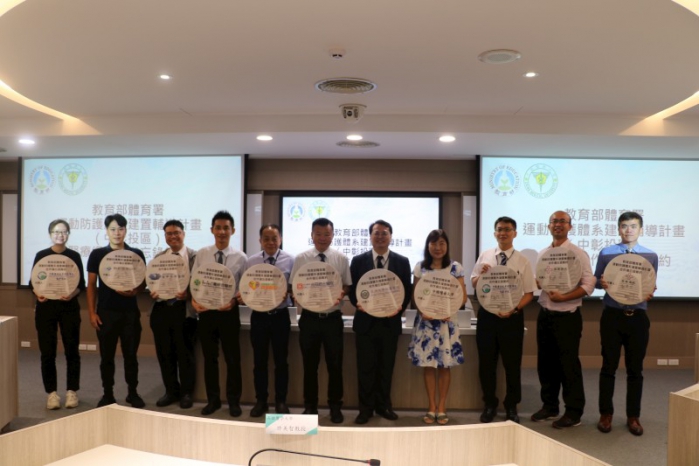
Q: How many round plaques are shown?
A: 11